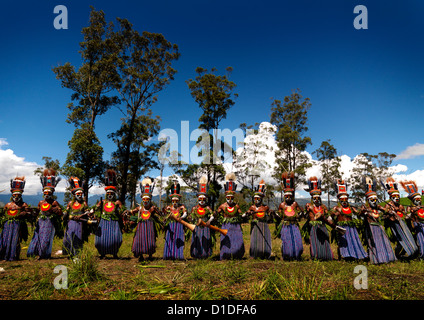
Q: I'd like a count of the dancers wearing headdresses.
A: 15